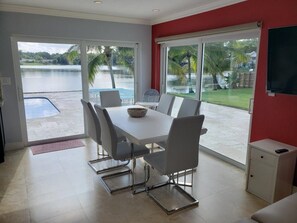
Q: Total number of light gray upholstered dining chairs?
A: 6